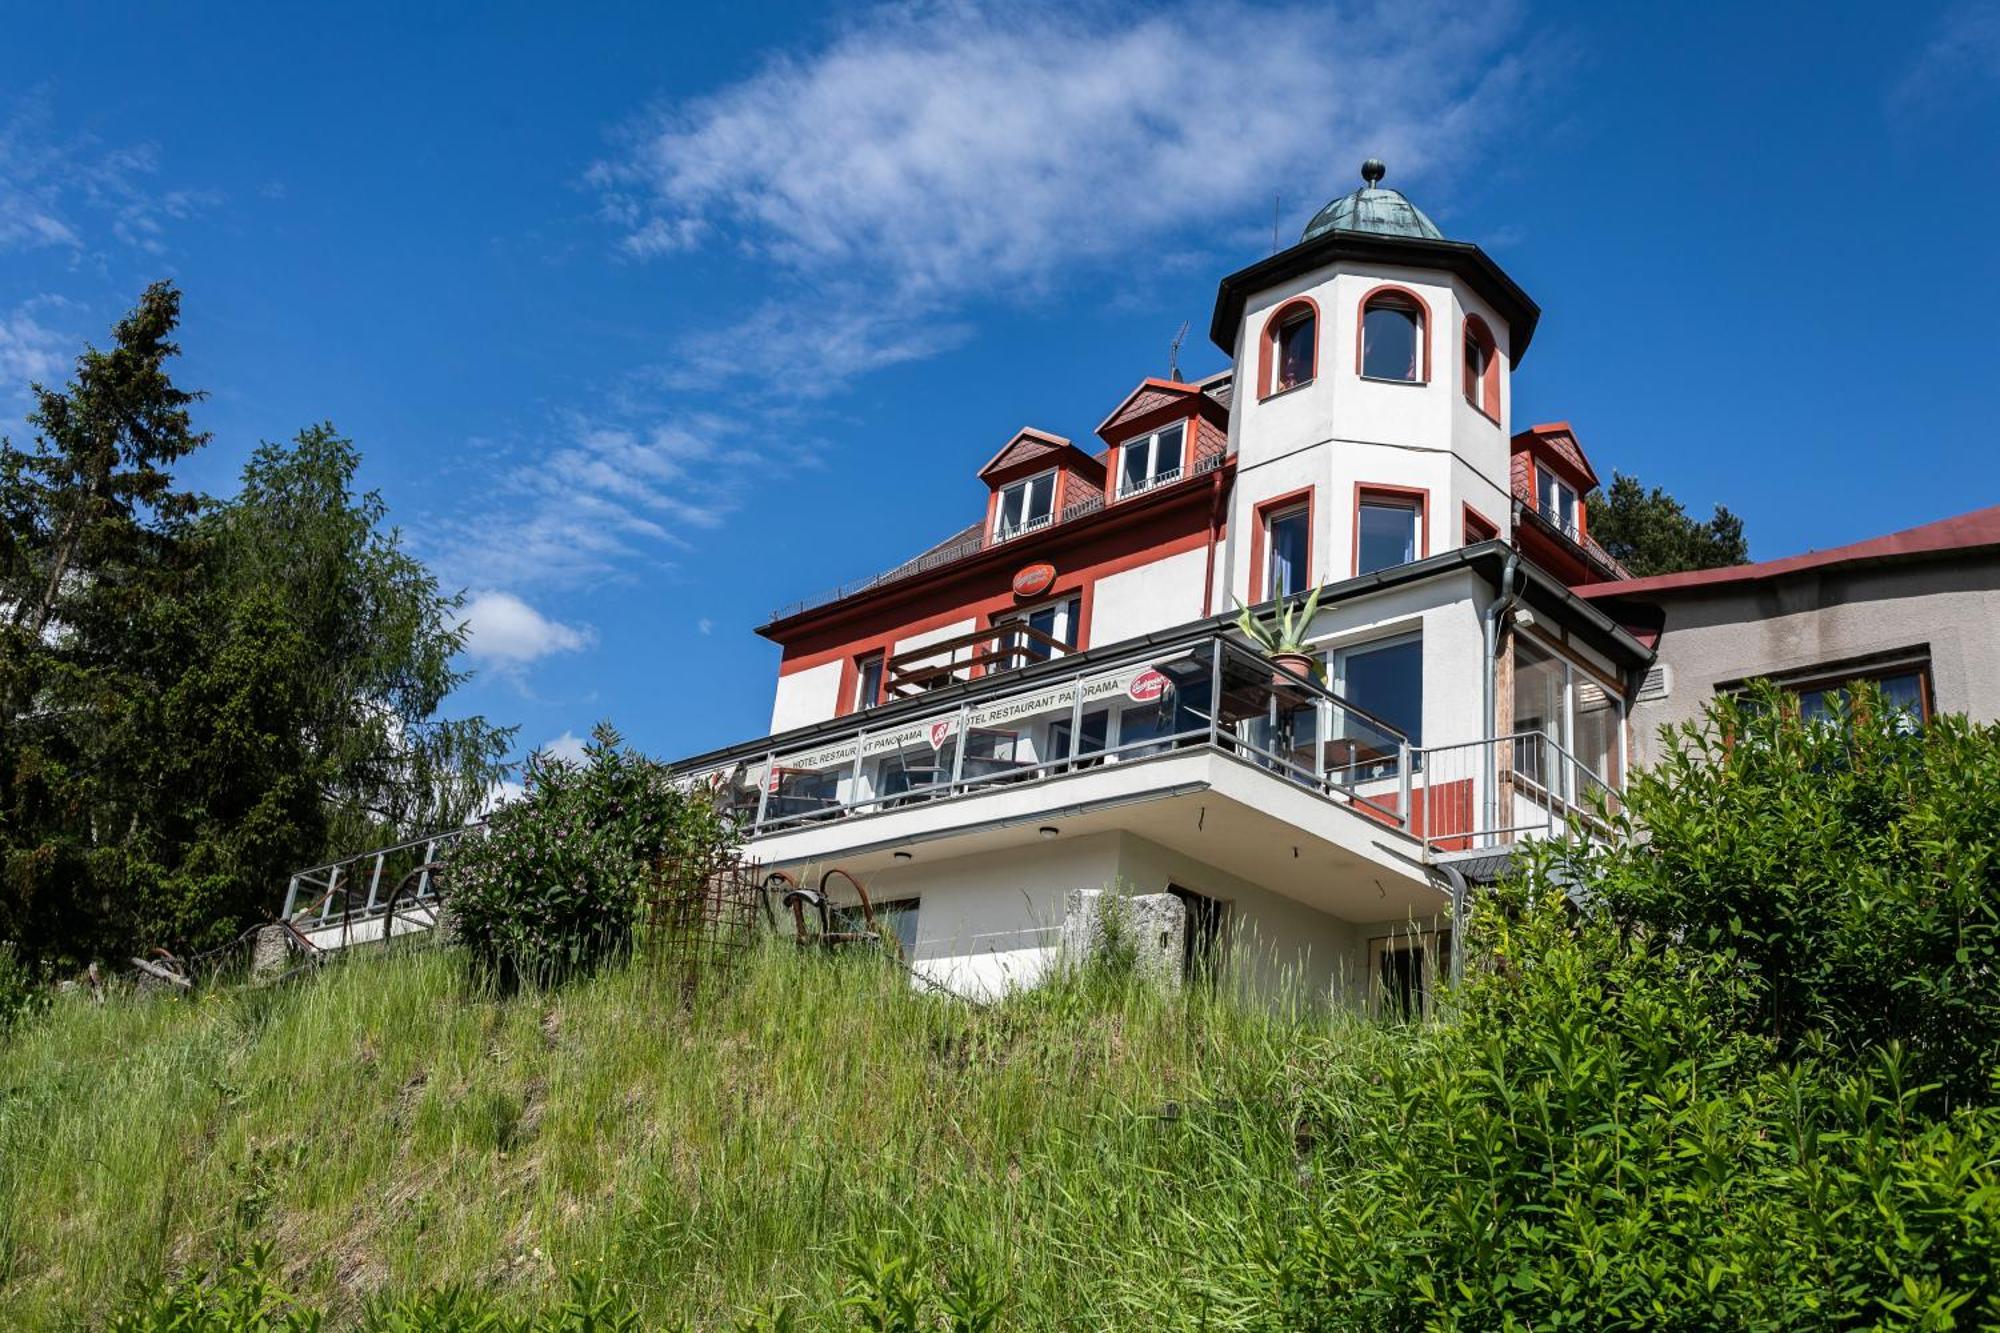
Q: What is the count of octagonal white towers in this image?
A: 1